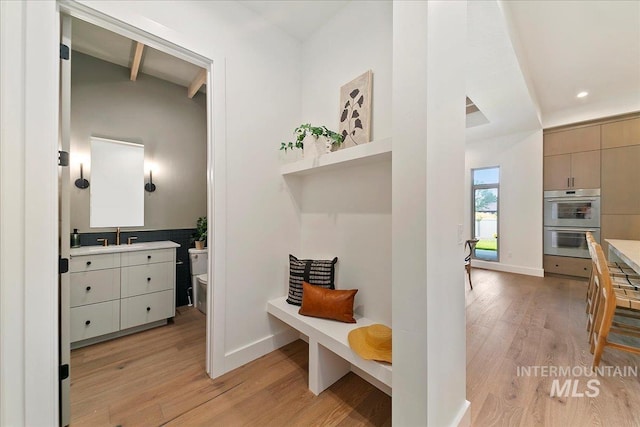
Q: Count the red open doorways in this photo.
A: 0